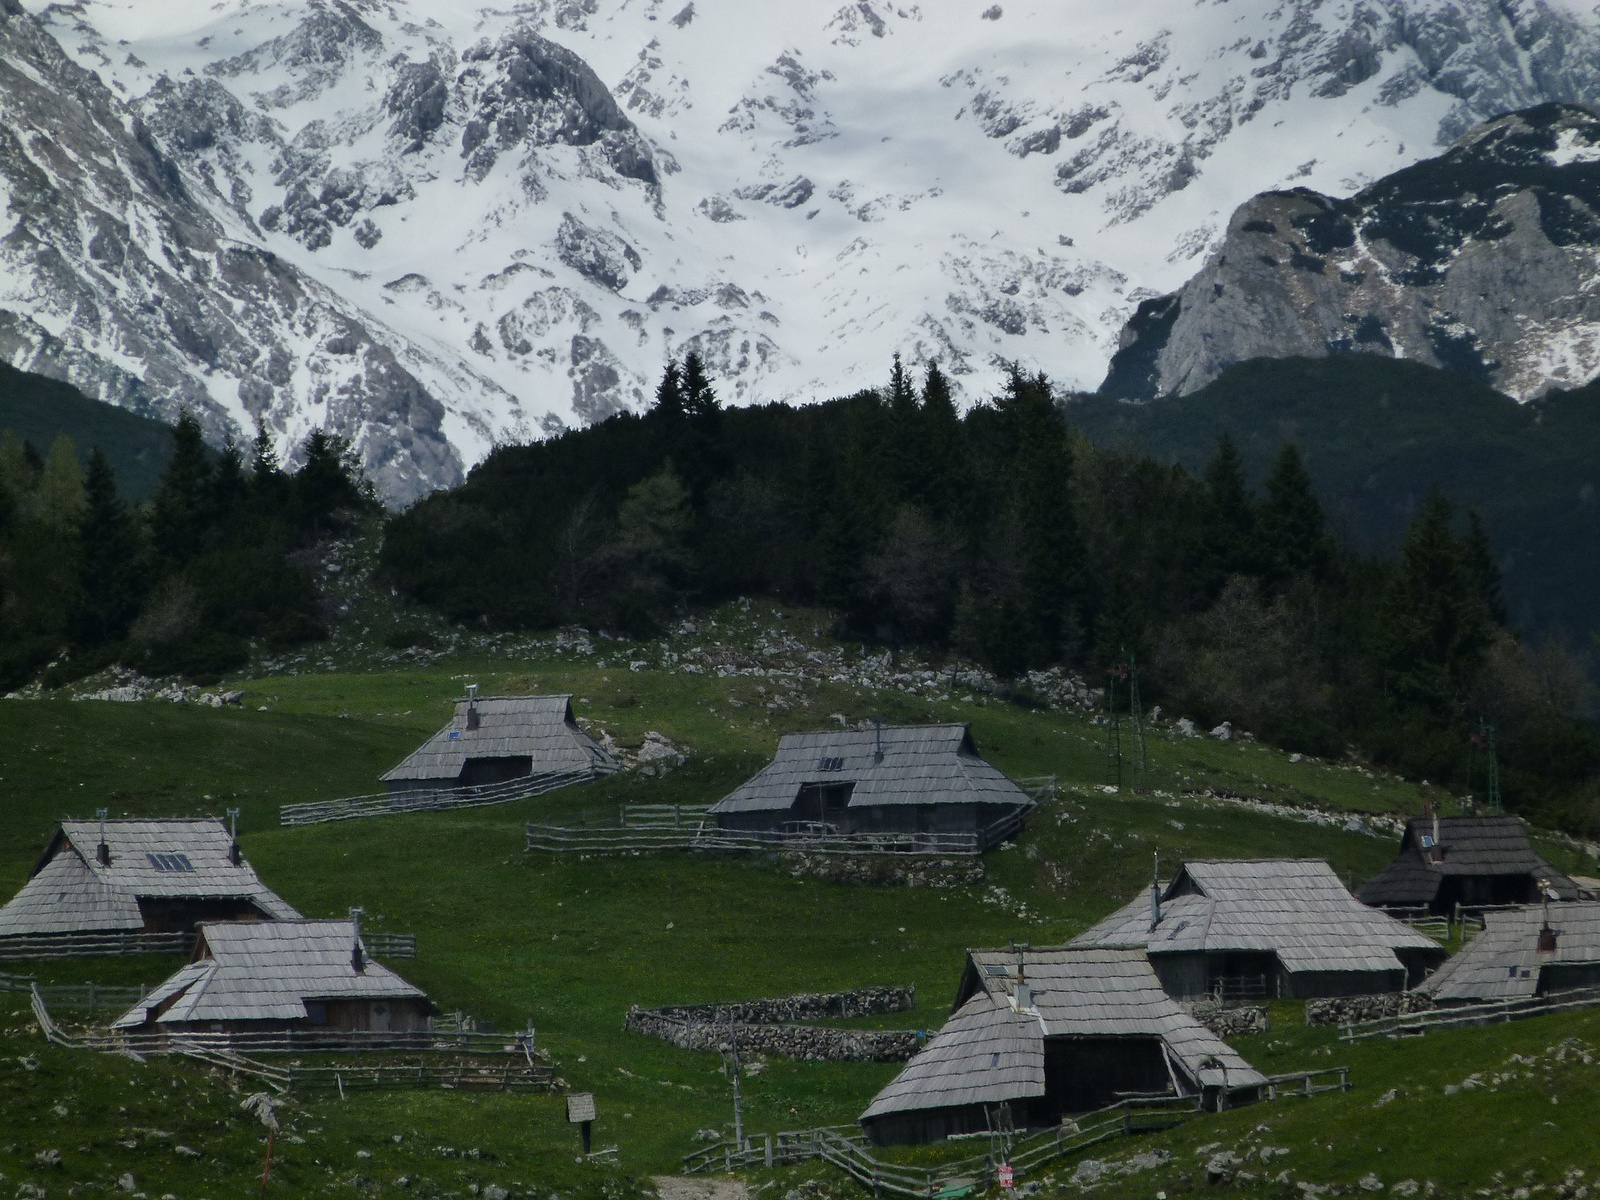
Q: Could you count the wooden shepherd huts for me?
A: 8